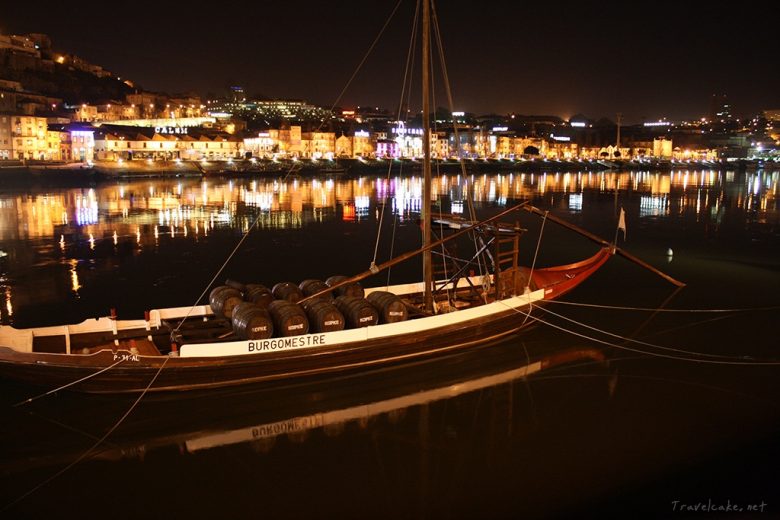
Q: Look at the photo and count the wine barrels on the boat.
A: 10